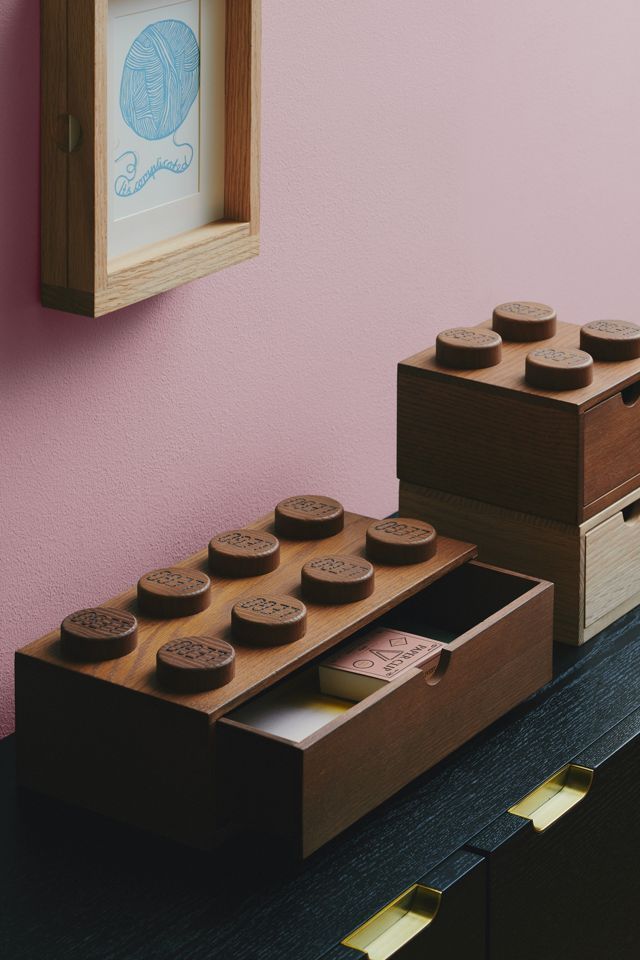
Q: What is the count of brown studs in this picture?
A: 12